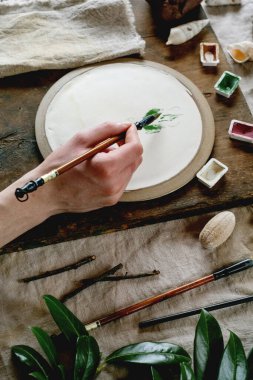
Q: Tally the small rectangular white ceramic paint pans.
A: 4